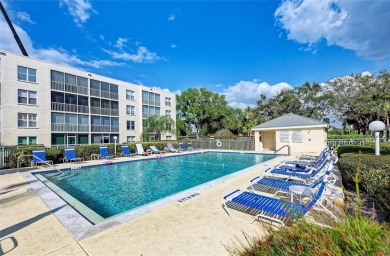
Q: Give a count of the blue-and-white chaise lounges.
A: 12